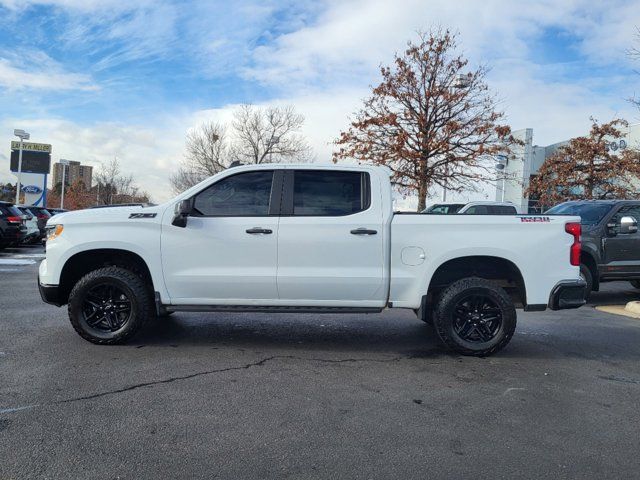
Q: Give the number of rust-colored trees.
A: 2